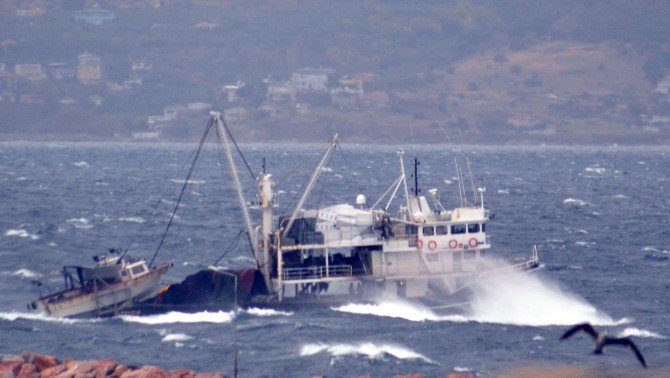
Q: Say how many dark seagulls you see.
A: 1